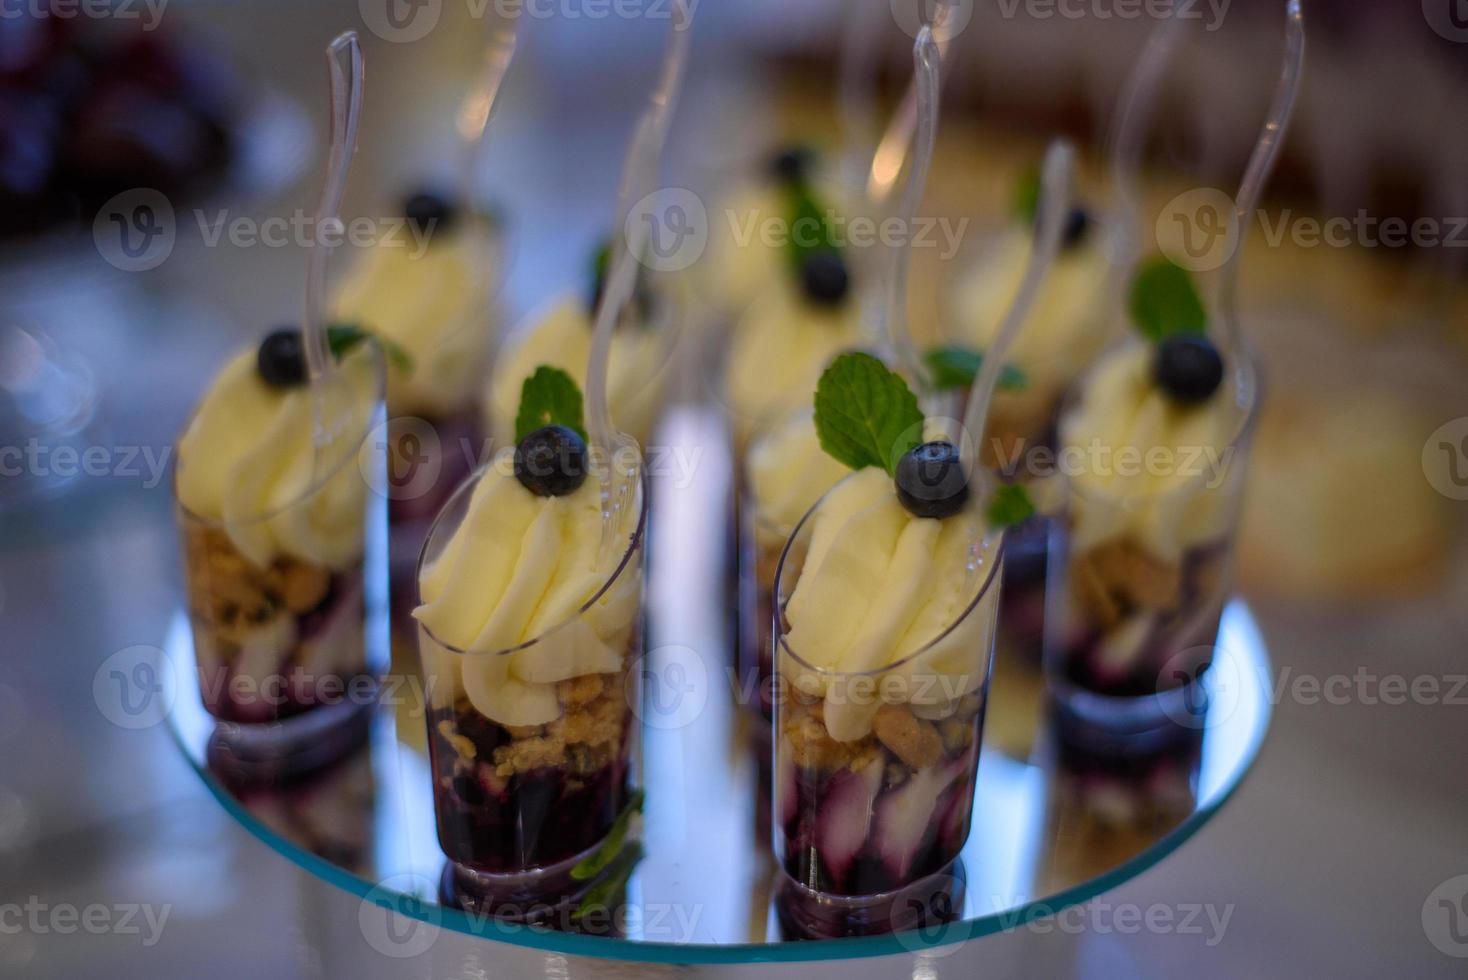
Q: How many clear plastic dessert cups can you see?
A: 10